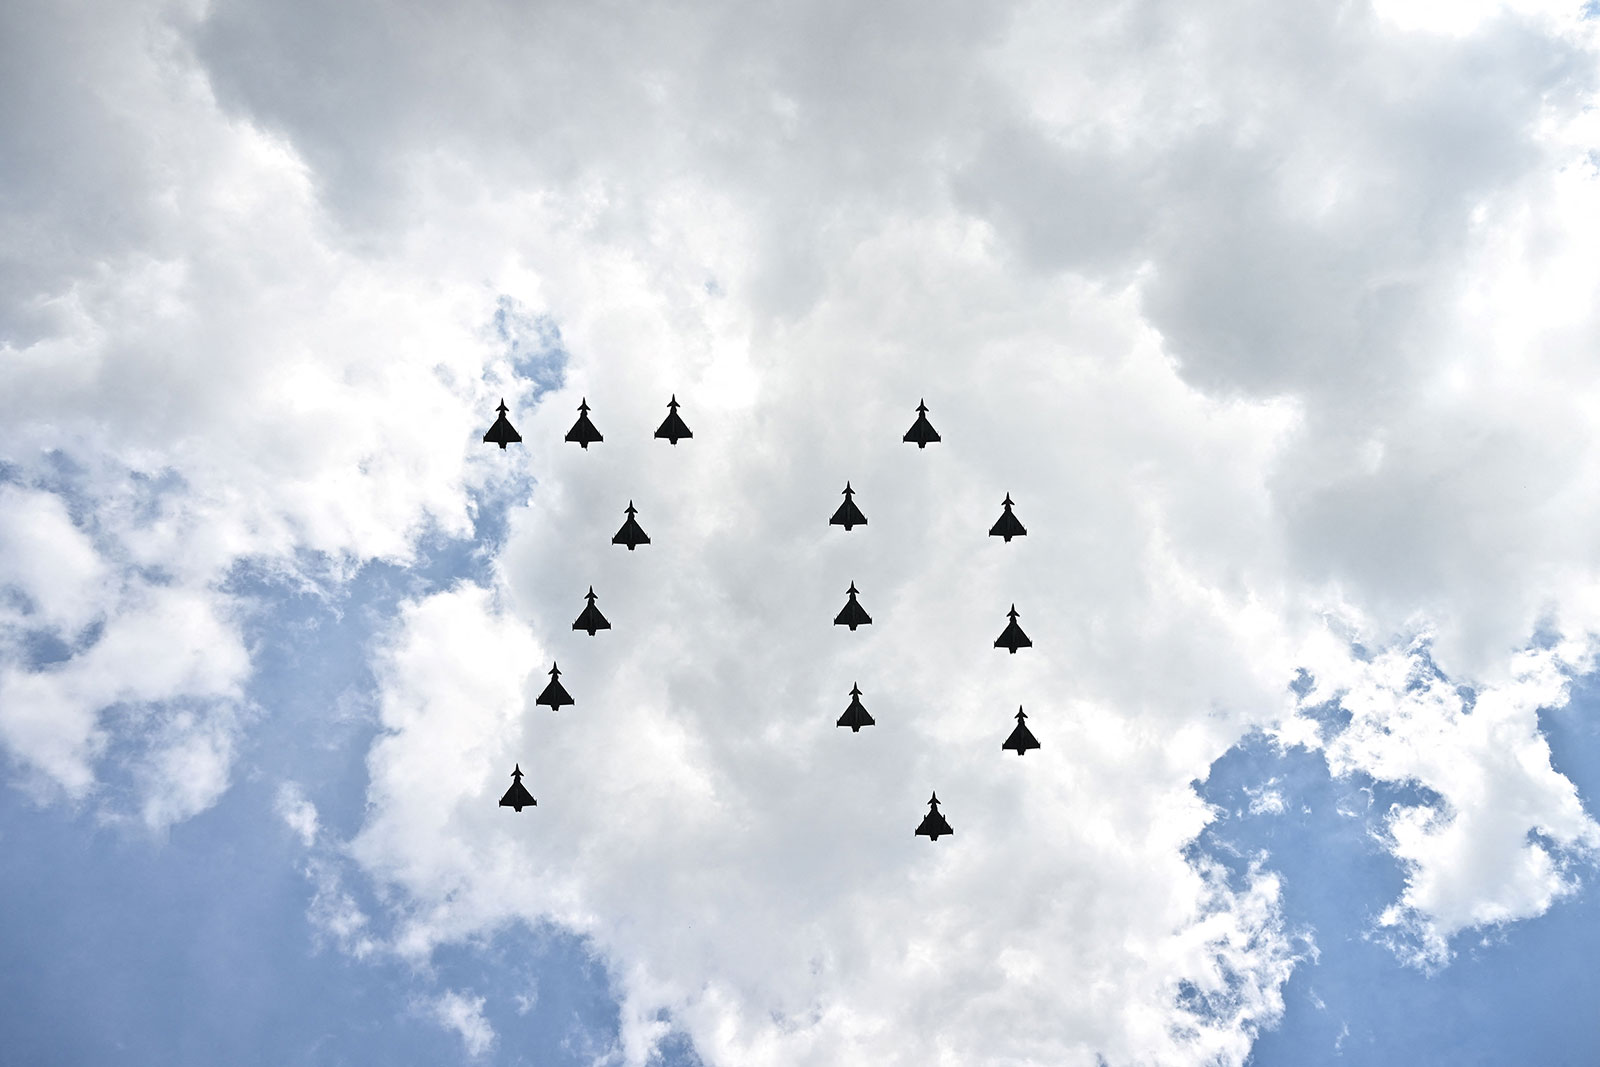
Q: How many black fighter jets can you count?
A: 15